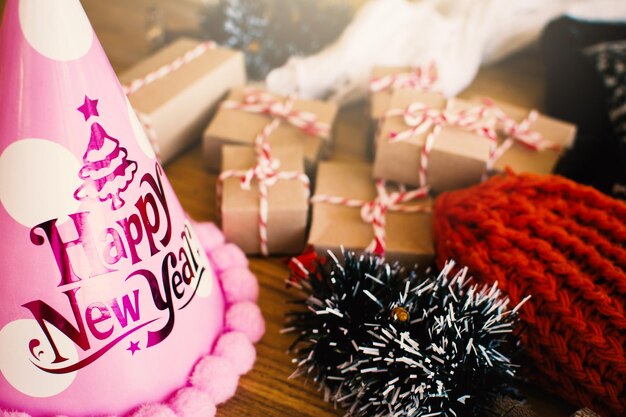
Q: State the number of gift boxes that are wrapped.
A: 7